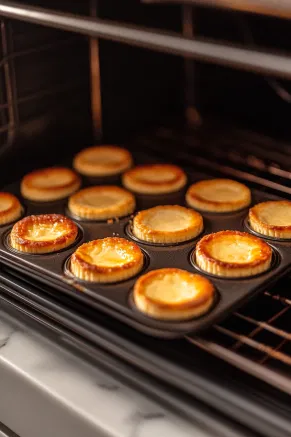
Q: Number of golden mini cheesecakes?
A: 12